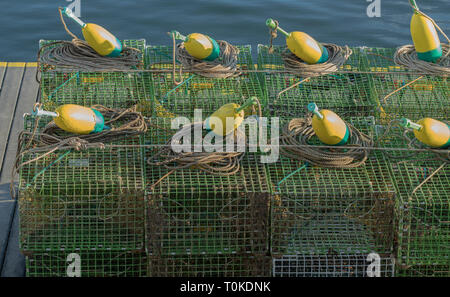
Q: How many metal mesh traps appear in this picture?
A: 12